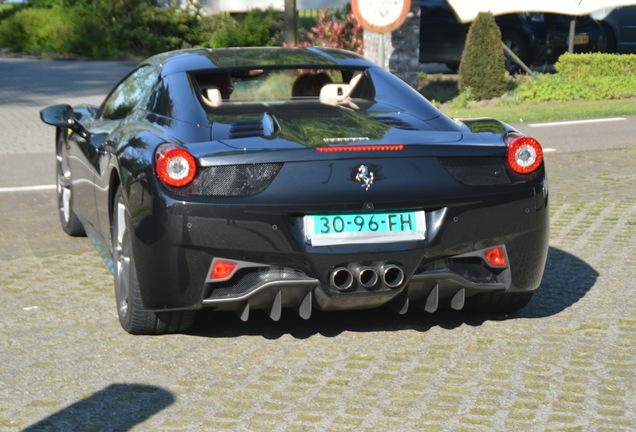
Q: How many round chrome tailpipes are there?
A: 3